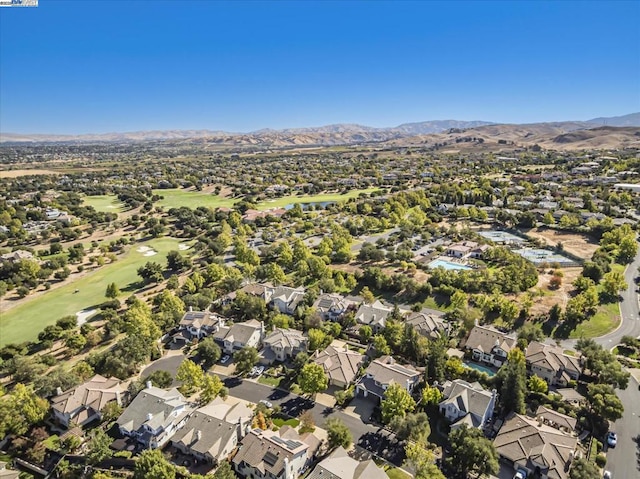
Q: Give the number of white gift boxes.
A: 0